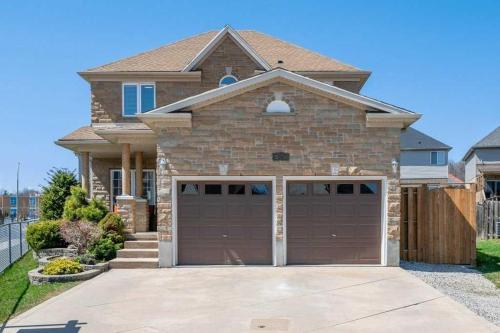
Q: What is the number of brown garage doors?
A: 2